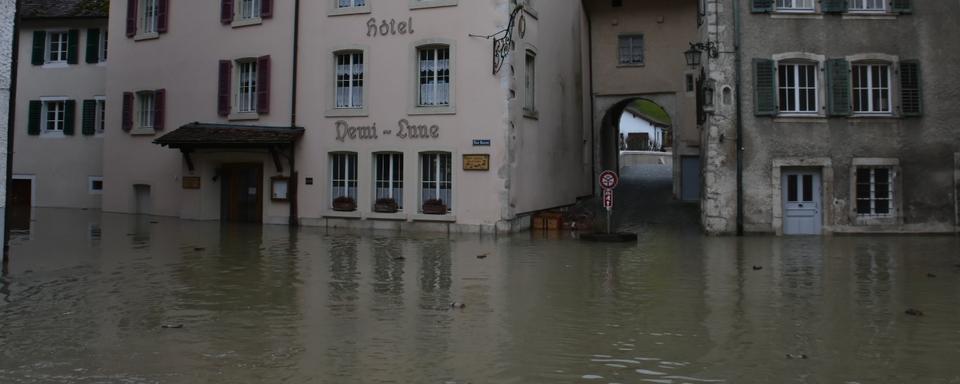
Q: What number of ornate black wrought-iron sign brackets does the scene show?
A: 1